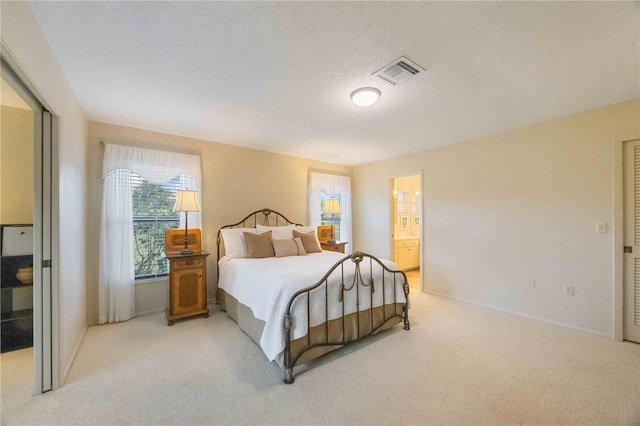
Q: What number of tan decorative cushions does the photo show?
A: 3